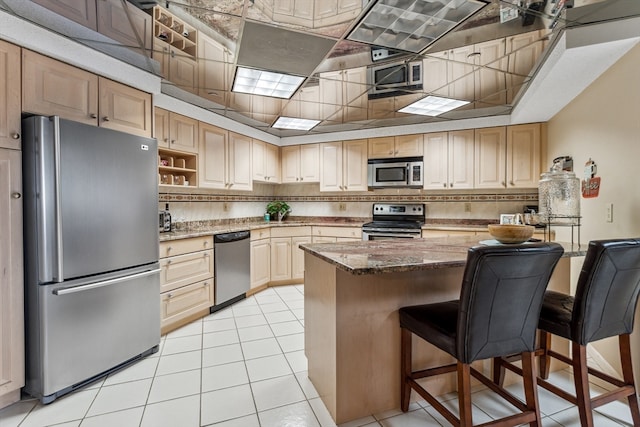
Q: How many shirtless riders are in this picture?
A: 0